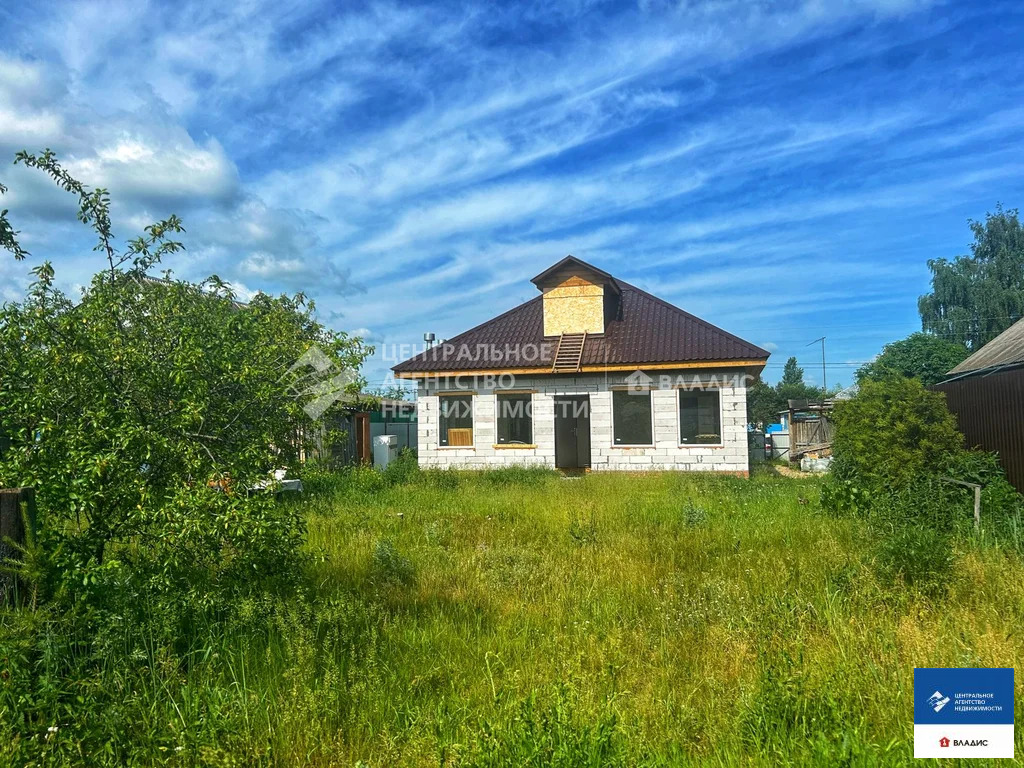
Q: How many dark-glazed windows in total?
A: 4